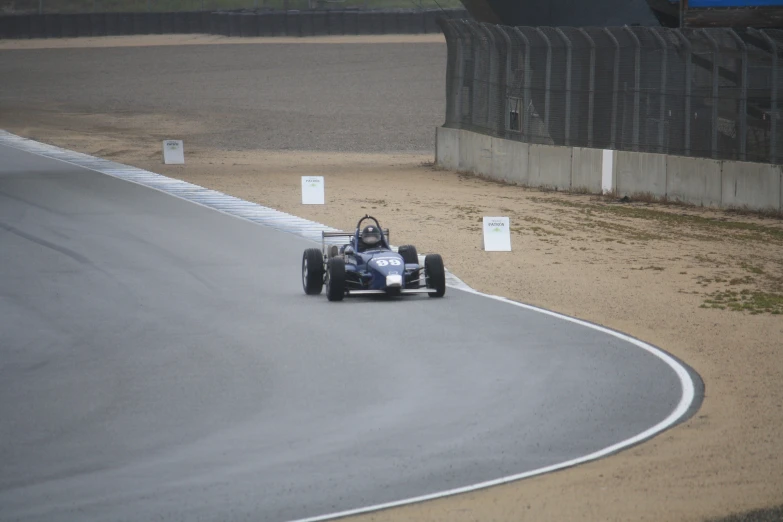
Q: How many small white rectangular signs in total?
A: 3